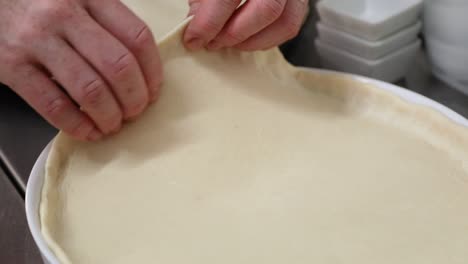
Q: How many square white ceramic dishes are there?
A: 3